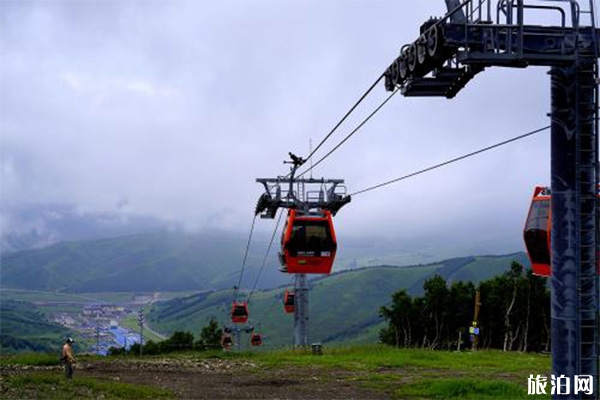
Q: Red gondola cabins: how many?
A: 6